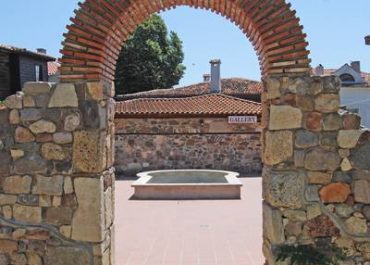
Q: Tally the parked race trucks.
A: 0